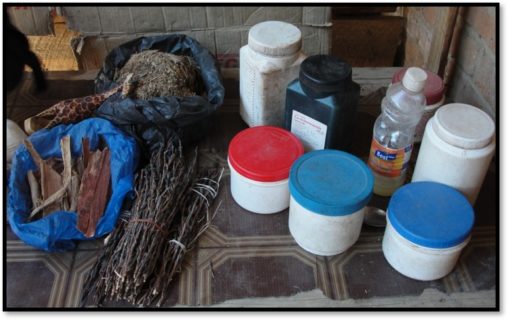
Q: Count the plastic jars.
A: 7